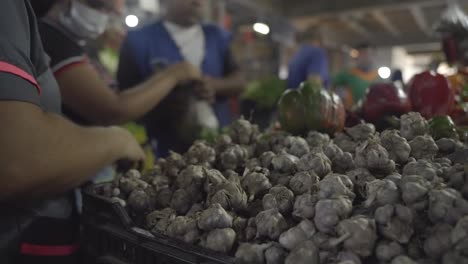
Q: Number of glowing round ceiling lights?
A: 3